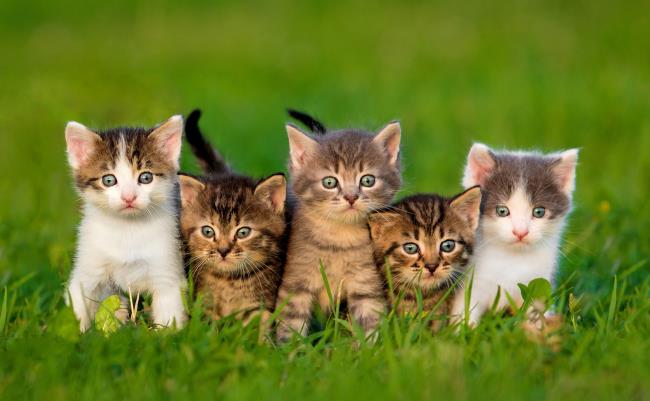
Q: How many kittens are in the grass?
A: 5